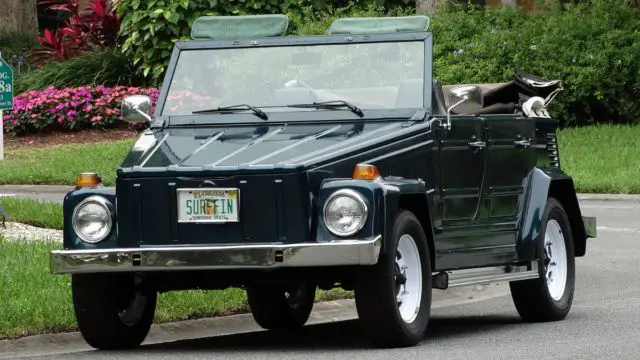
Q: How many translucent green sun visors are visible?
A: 2